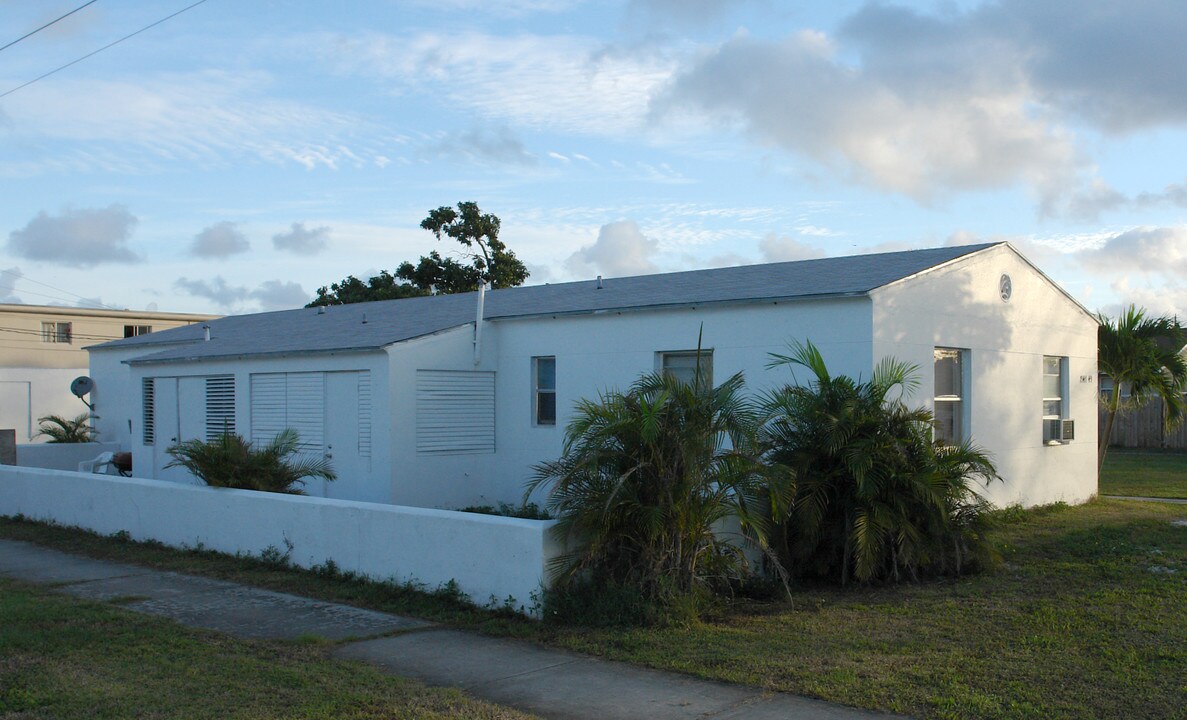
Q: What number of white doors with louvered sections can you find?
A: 2